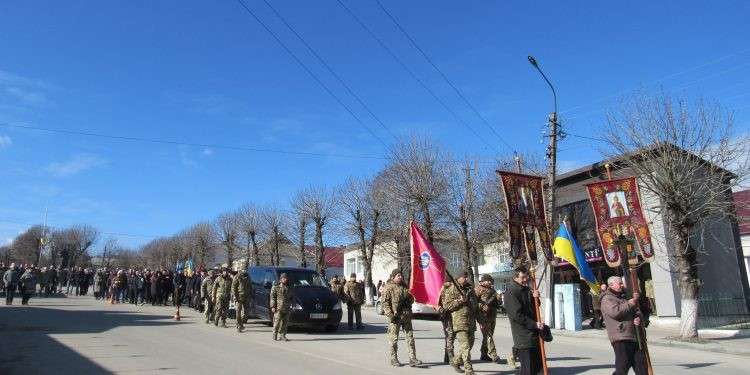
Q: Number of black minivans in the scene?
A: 1